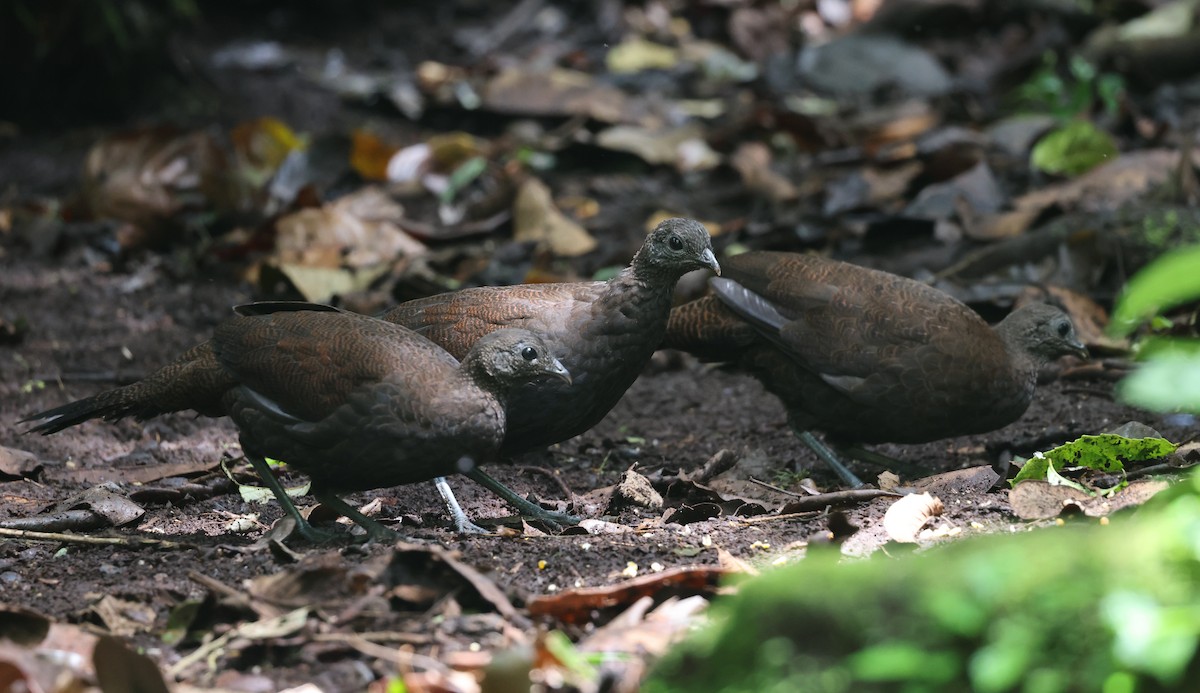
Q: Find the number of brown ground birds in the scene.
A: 3